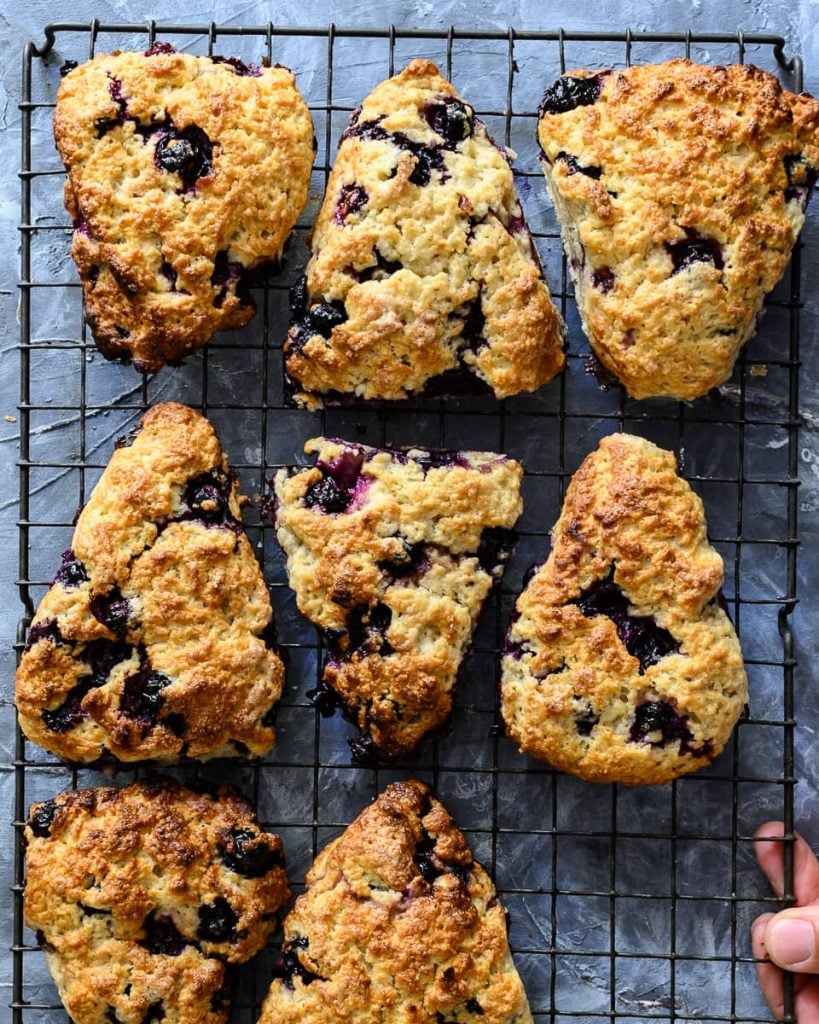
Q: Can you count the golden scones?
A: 8